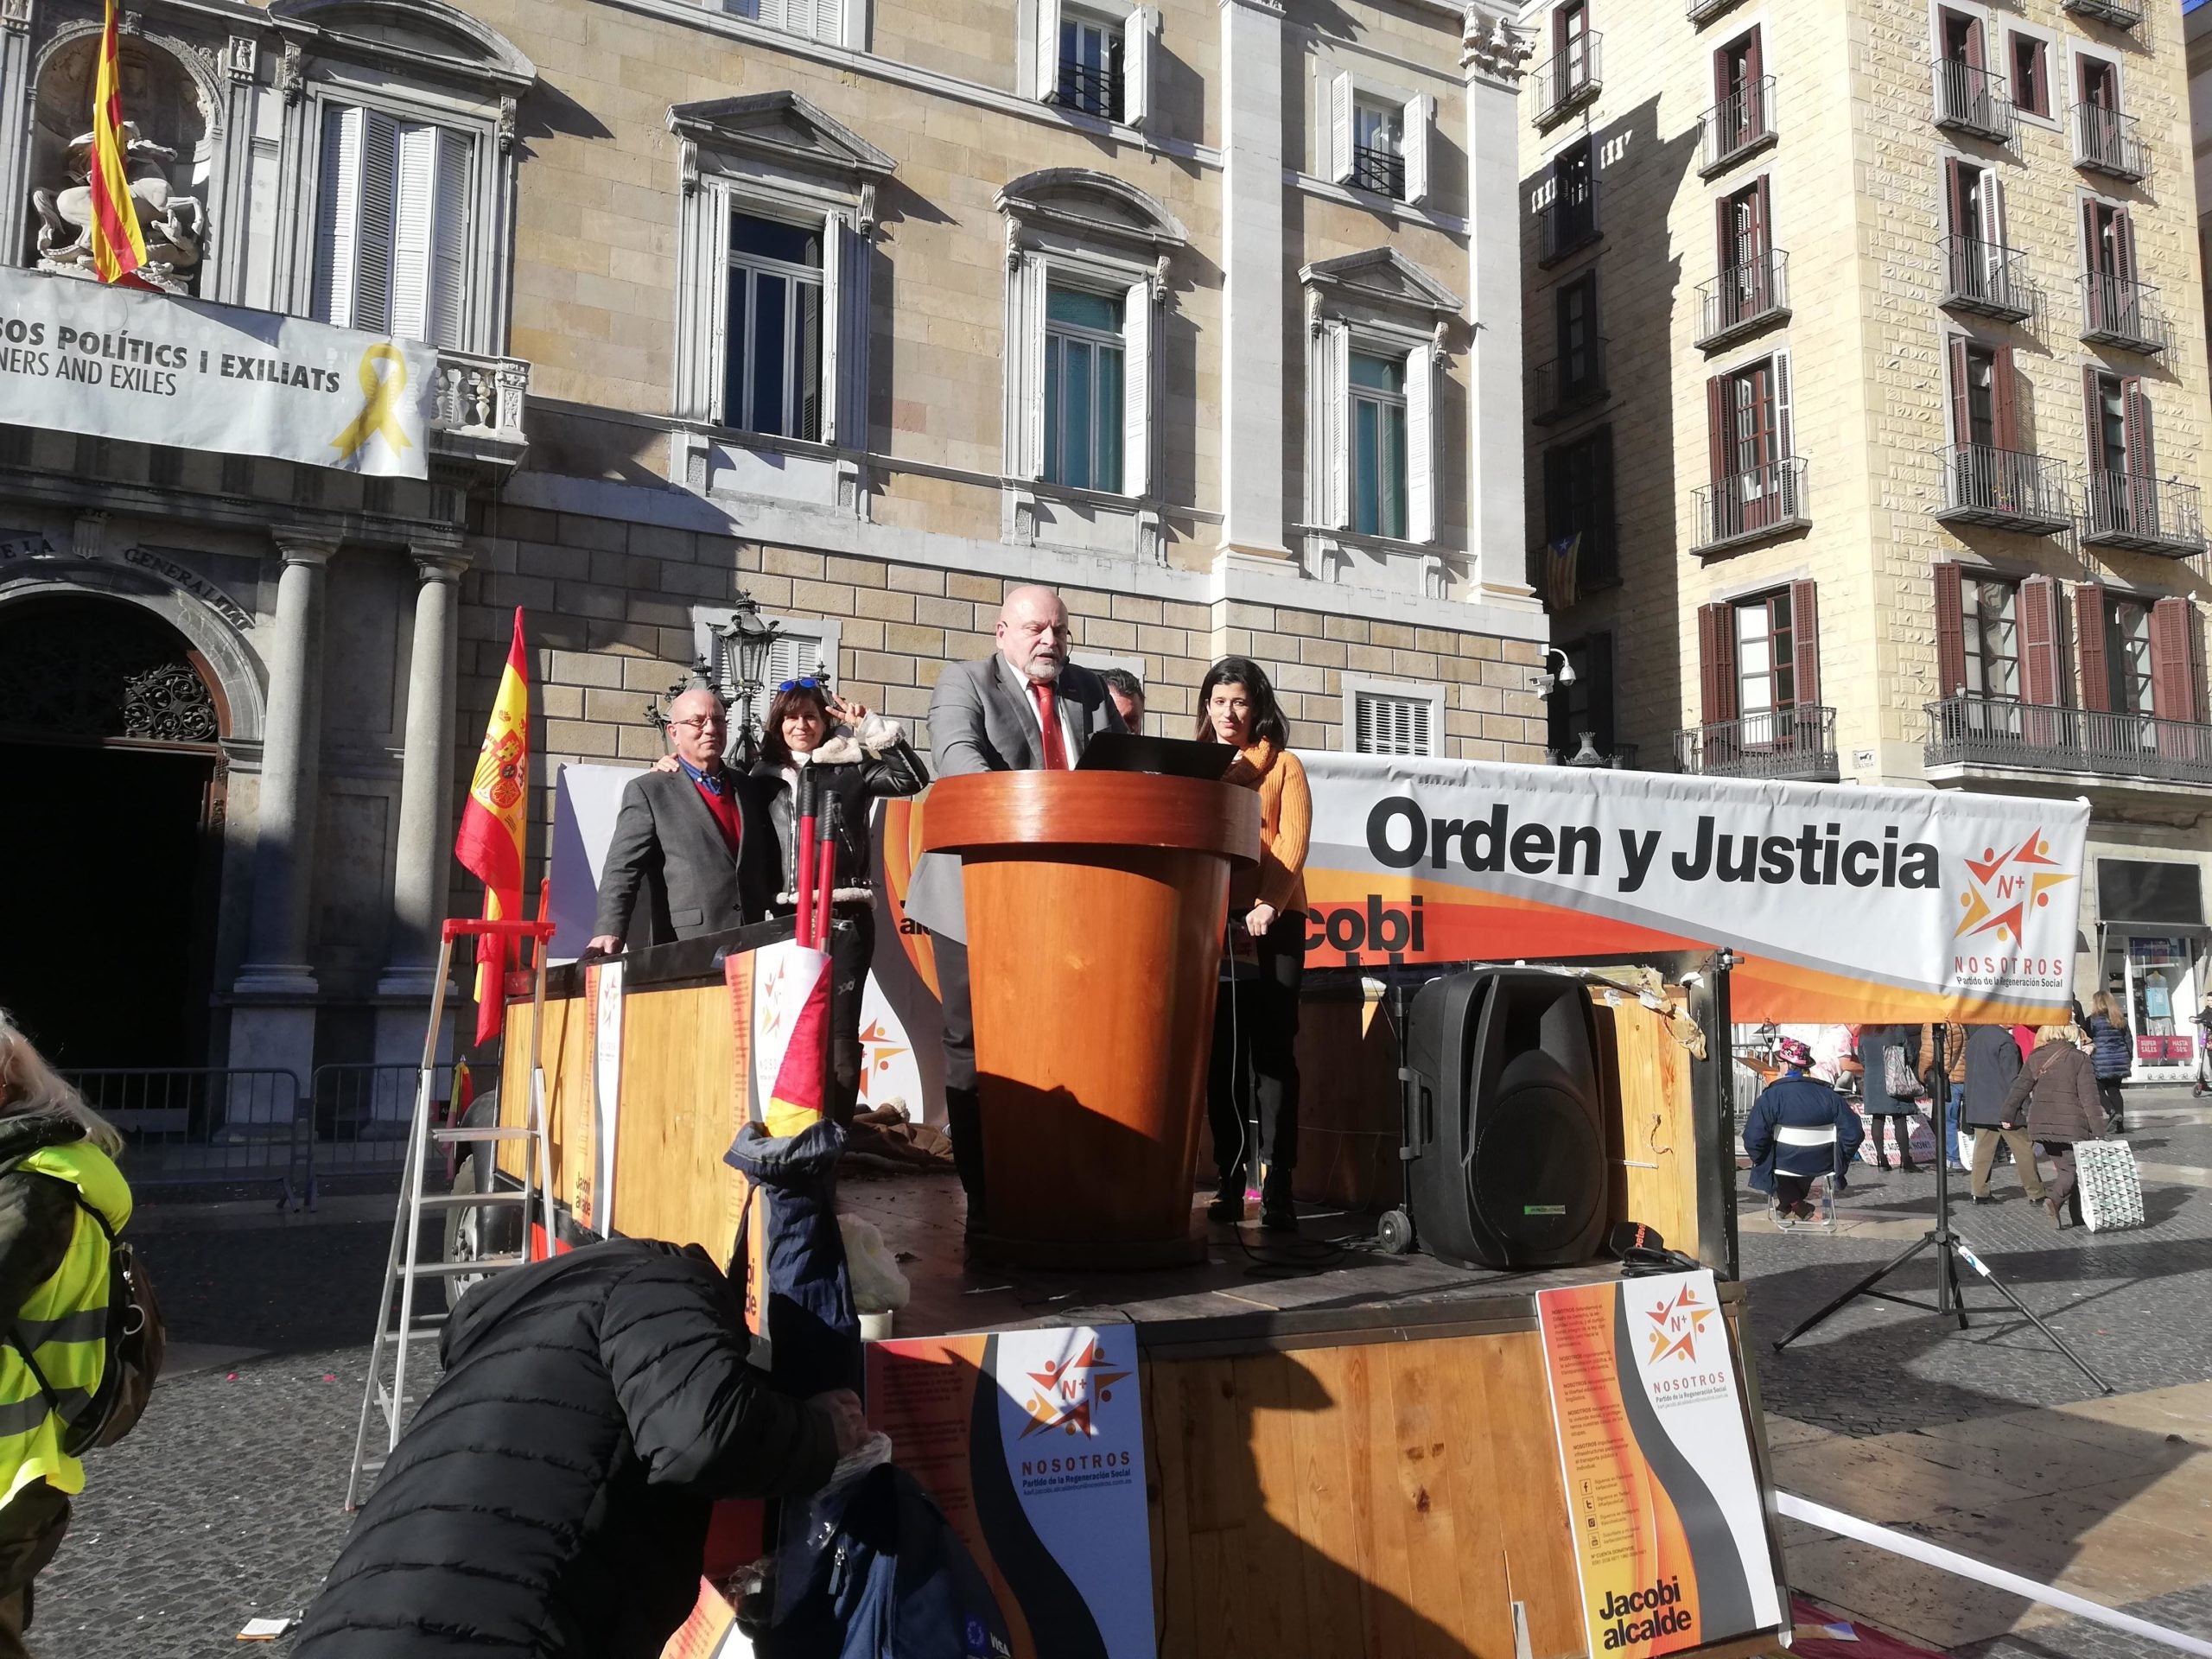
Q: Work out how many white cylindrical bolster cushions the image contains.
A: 0